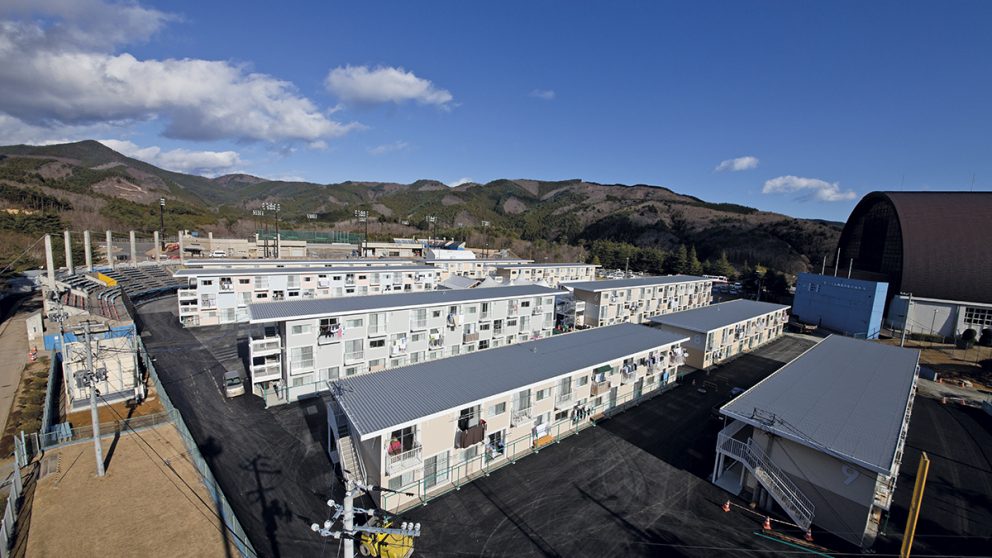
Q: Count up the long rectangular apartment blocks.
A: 9